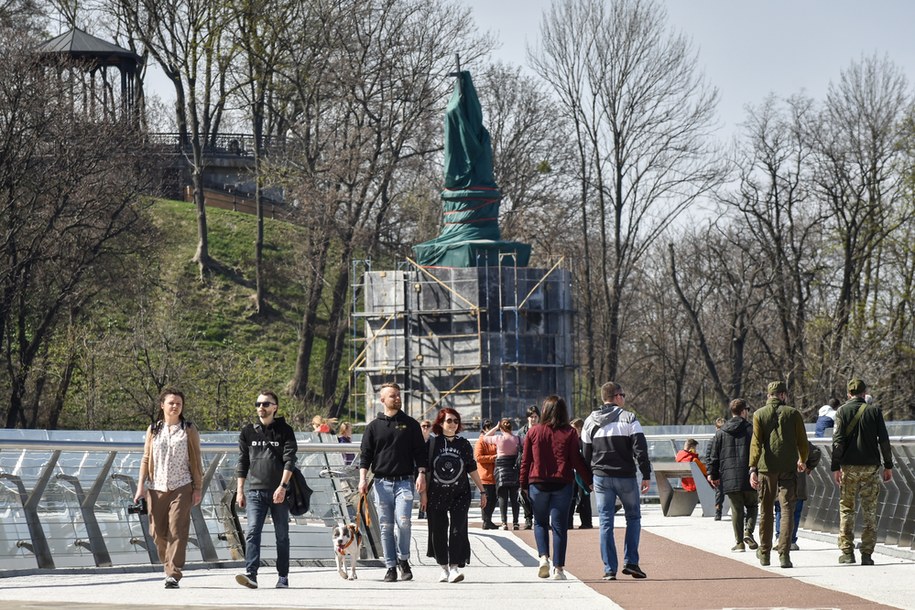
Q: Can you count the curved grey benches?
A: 1